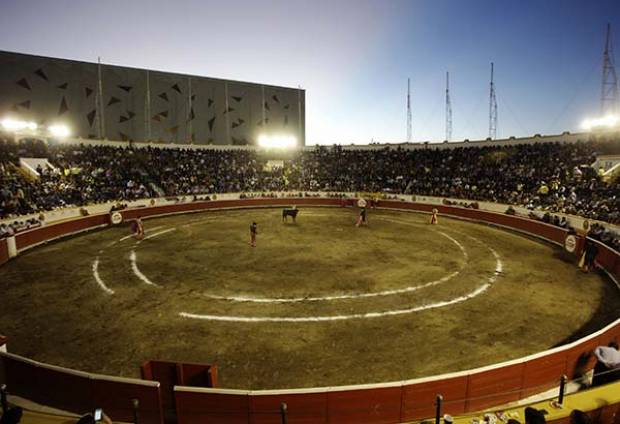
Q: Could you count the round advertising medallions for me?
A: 3